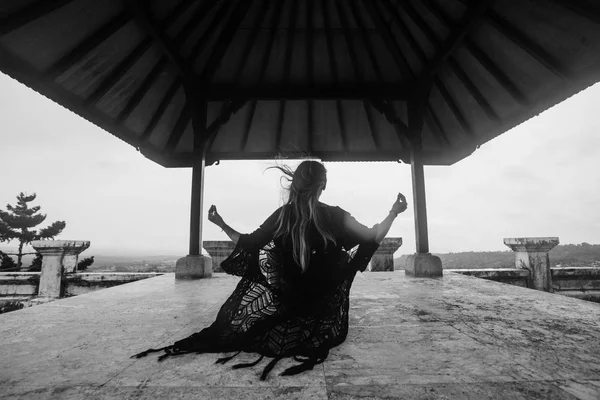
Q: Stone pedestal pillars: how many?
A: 4